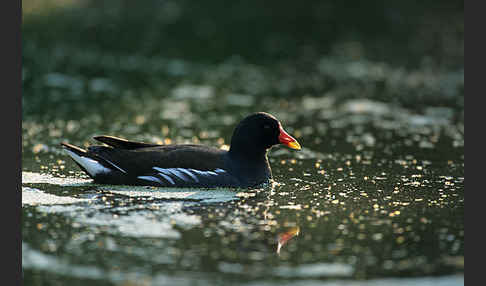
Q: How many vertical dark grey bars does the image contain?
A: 2